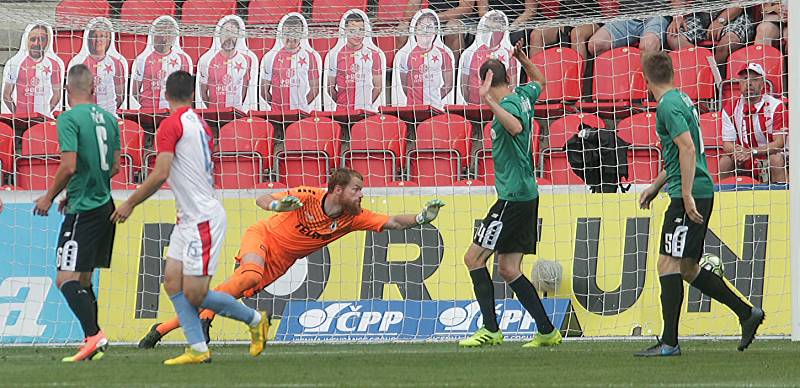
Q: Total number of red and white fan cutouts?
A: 8